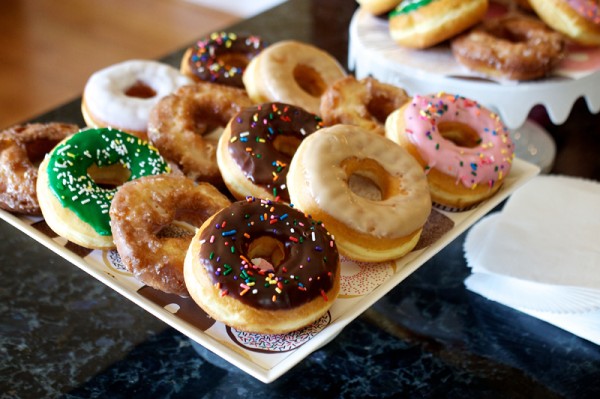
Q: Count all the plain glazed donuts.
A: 5